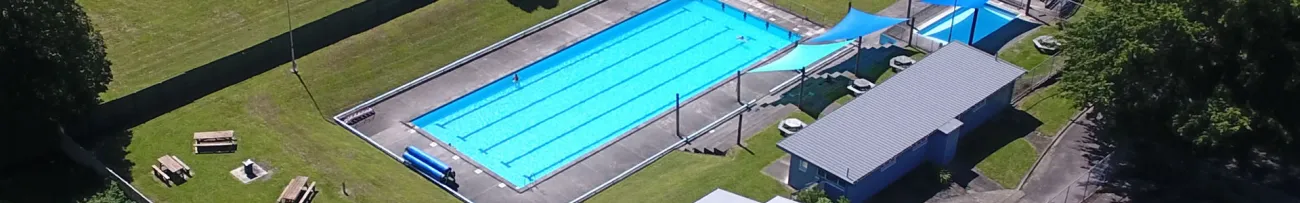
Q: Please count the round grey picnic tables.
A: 4